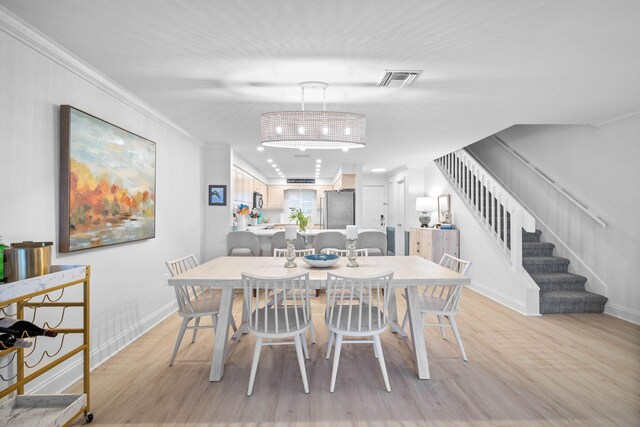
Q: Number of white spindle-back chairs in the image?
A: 6